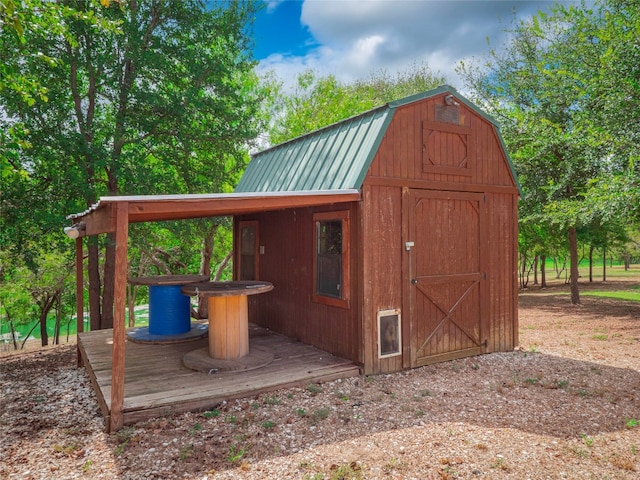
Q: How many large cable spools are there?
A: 2